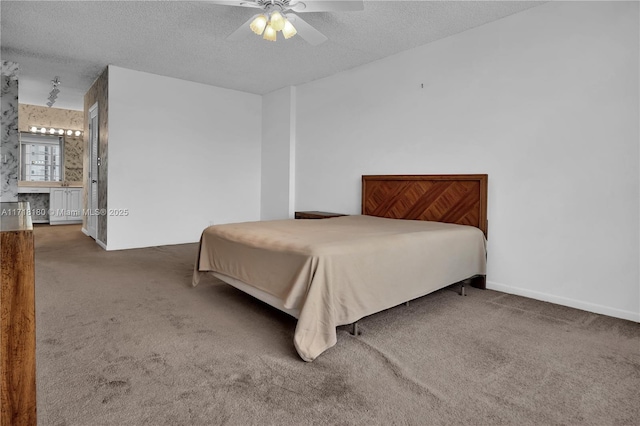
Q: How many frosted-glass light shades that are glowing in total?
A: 4